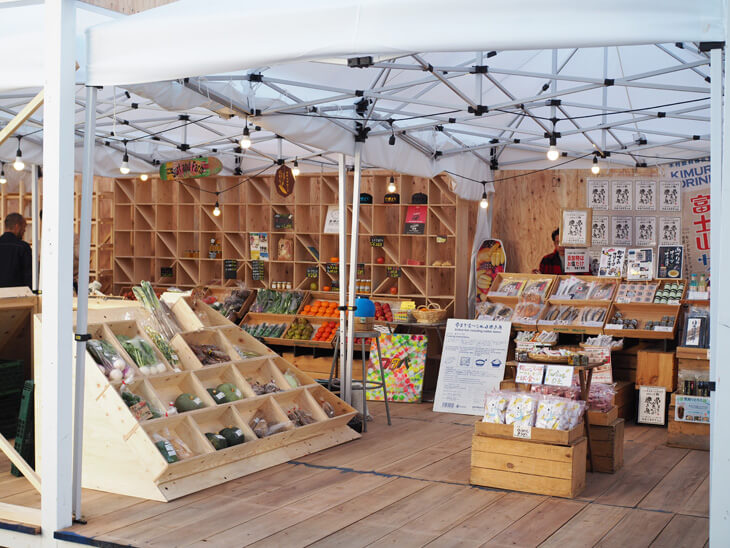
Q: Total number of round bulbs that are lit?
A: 11